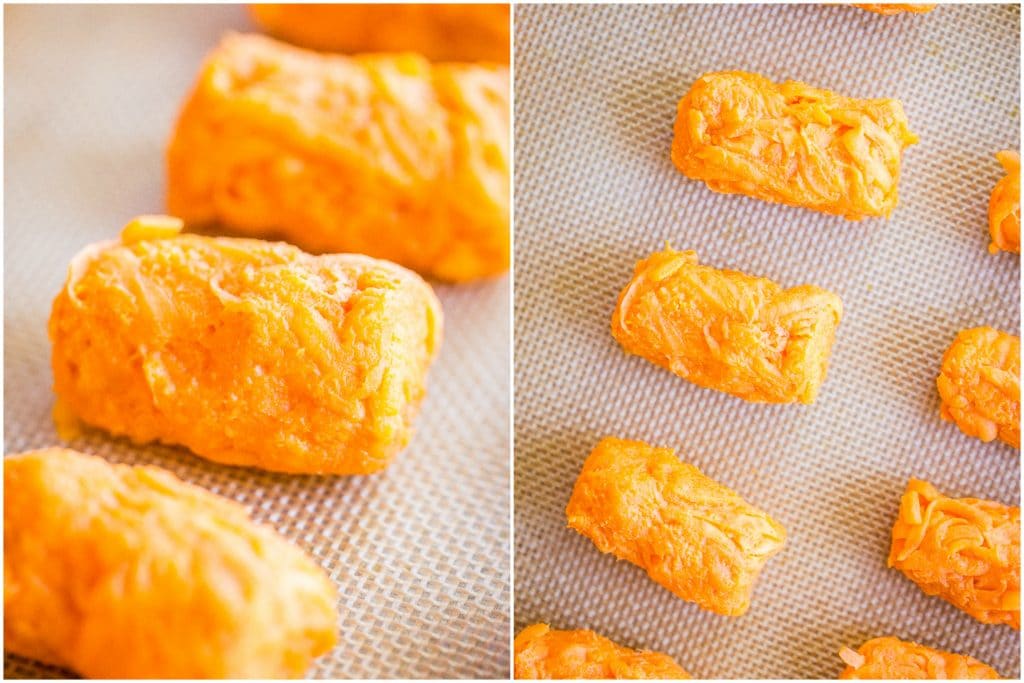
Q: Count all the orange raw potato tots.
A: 13